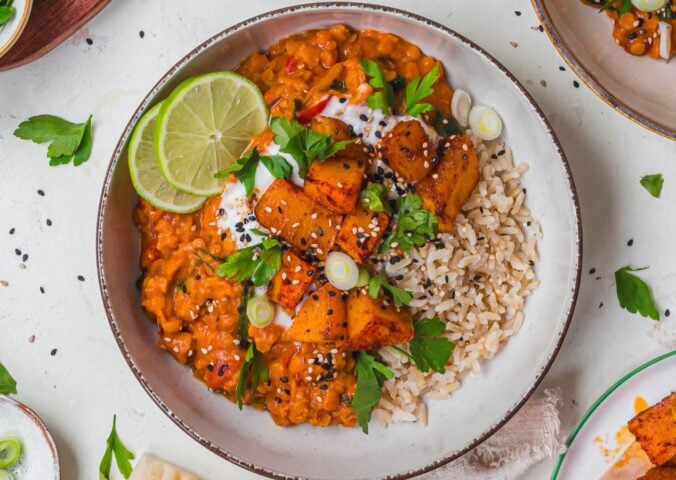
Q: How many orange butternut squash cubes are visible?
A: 11